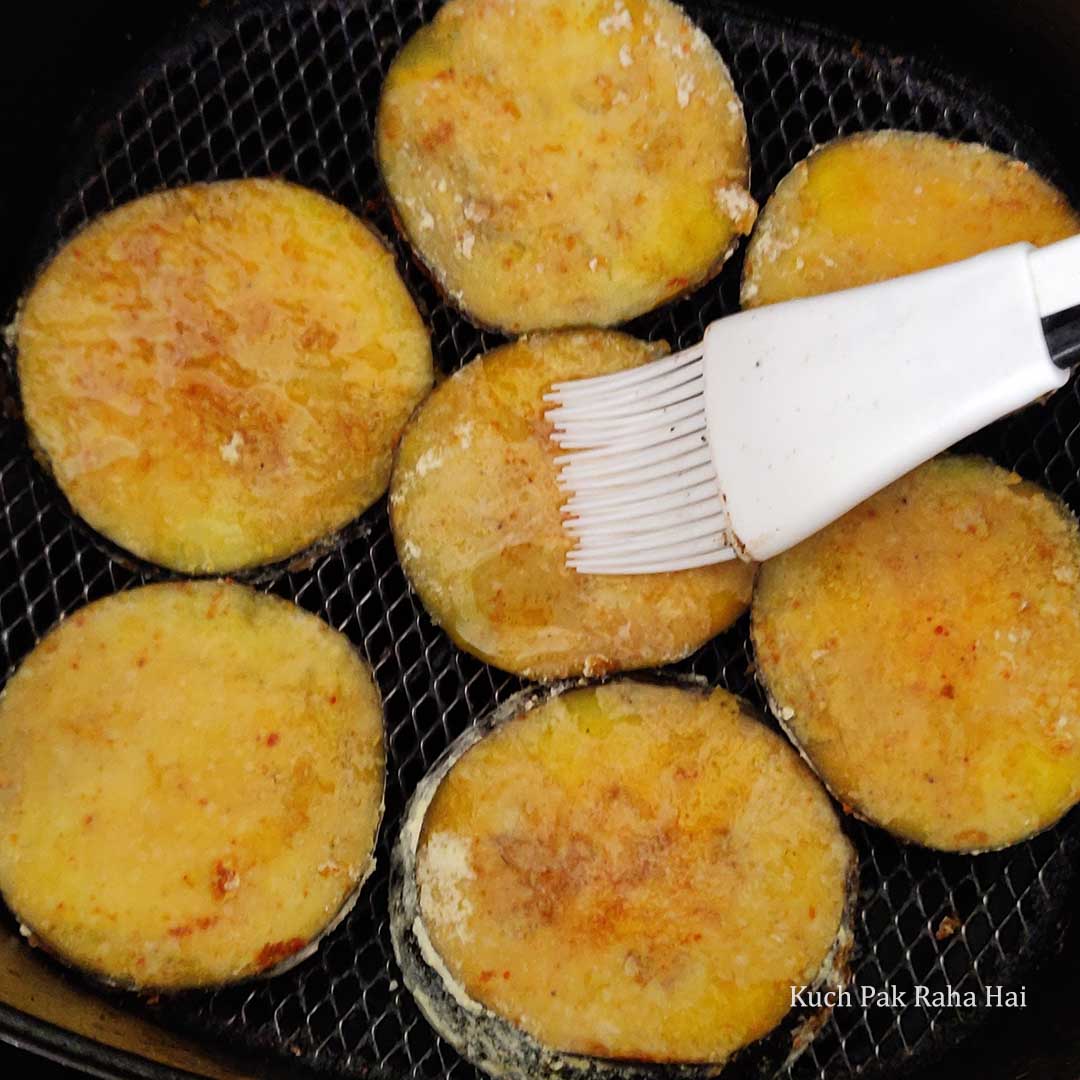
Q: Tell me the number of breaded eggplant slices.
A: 7